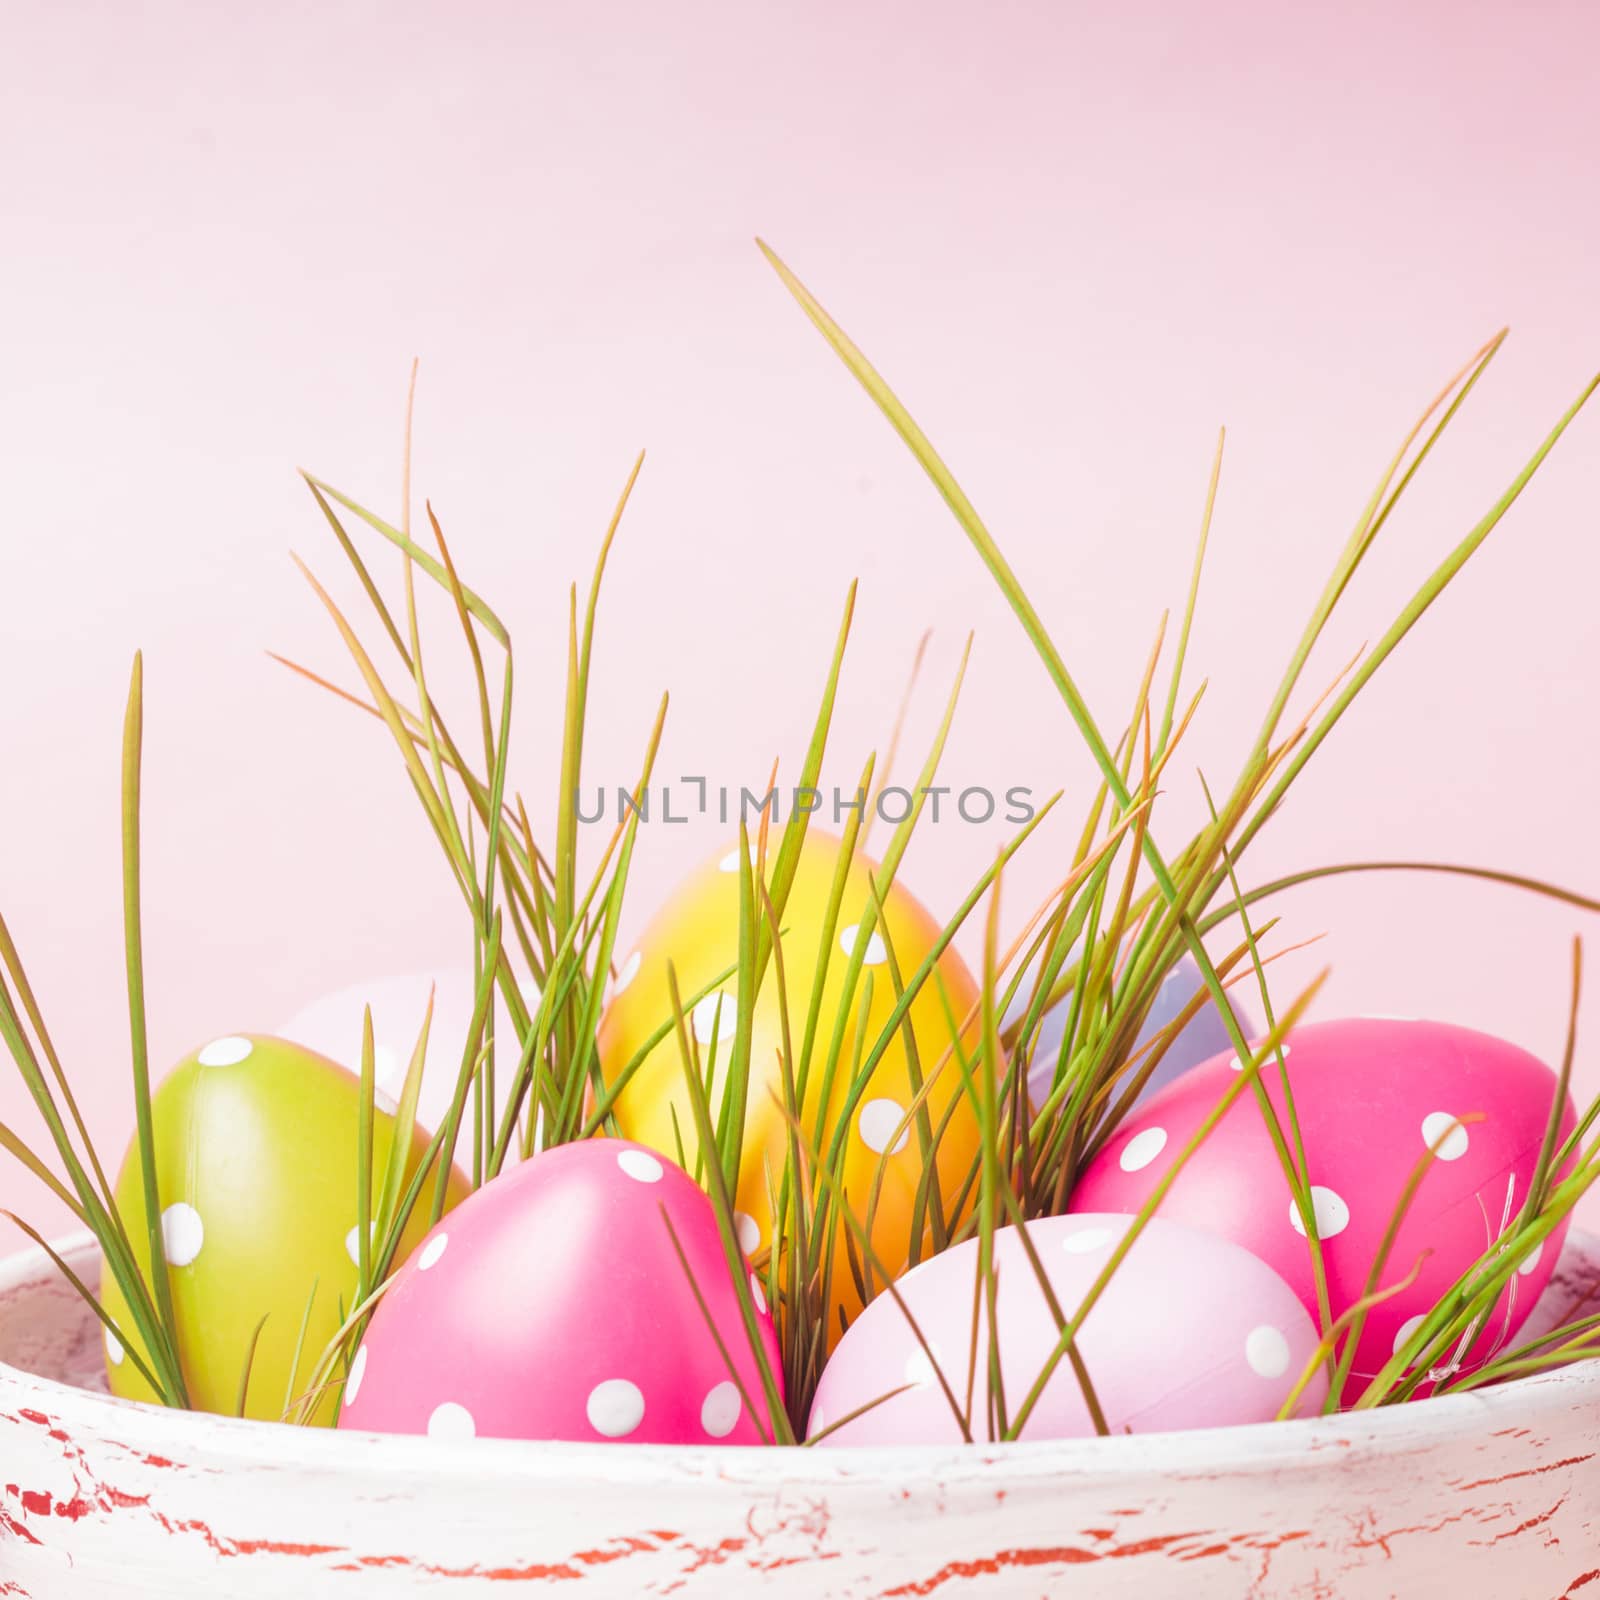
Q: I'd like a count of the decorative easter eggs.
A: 7